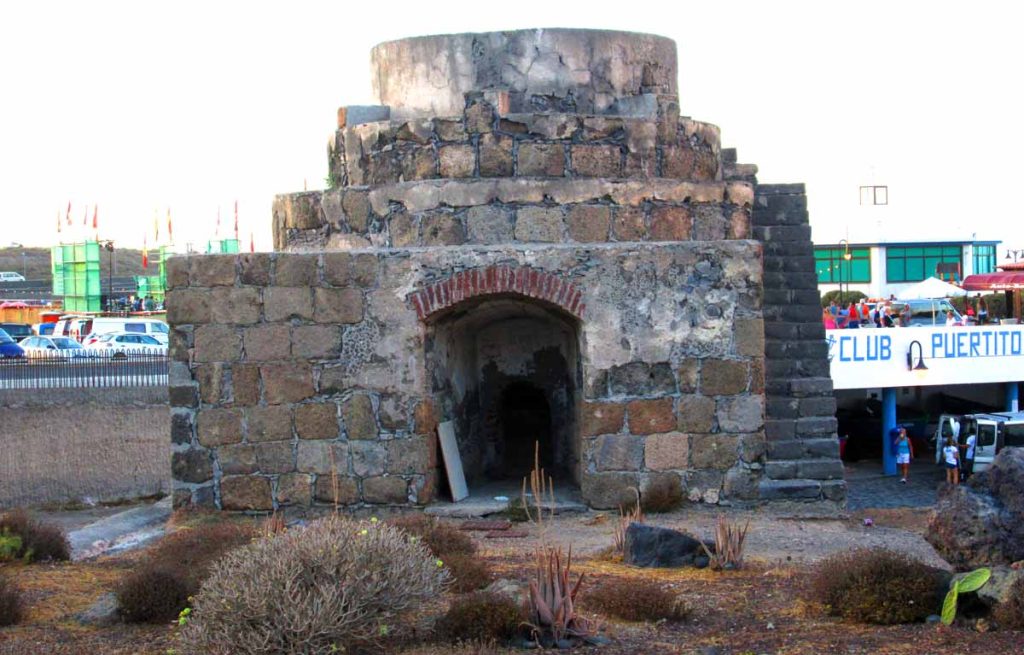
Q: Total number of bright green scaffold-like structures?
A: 3